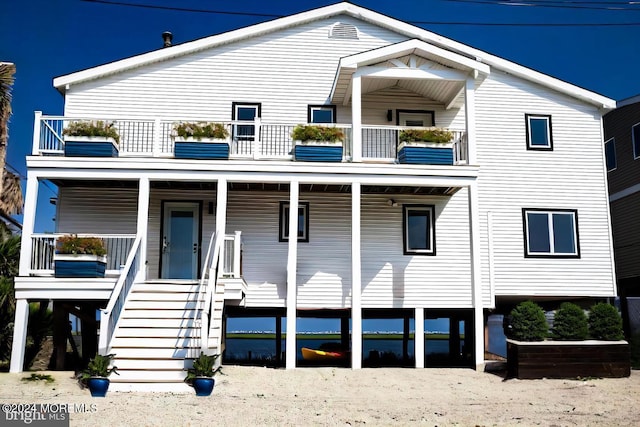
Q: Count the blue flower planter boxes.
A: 5